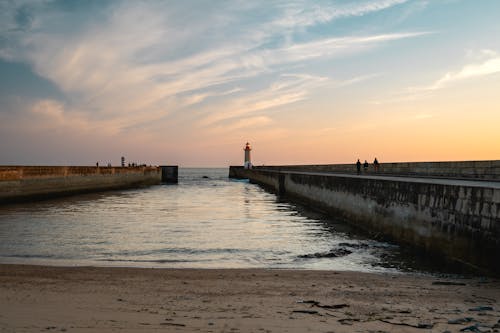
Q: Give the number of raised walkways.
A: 2